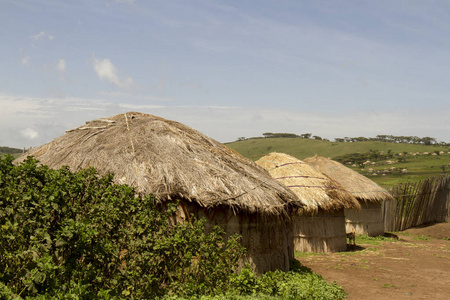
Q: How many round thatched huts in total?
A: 3